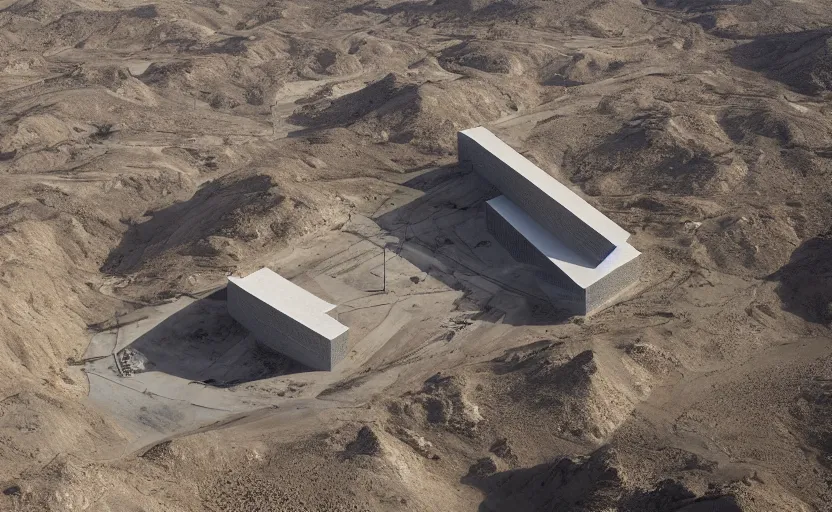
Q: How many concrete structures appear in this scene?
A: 2